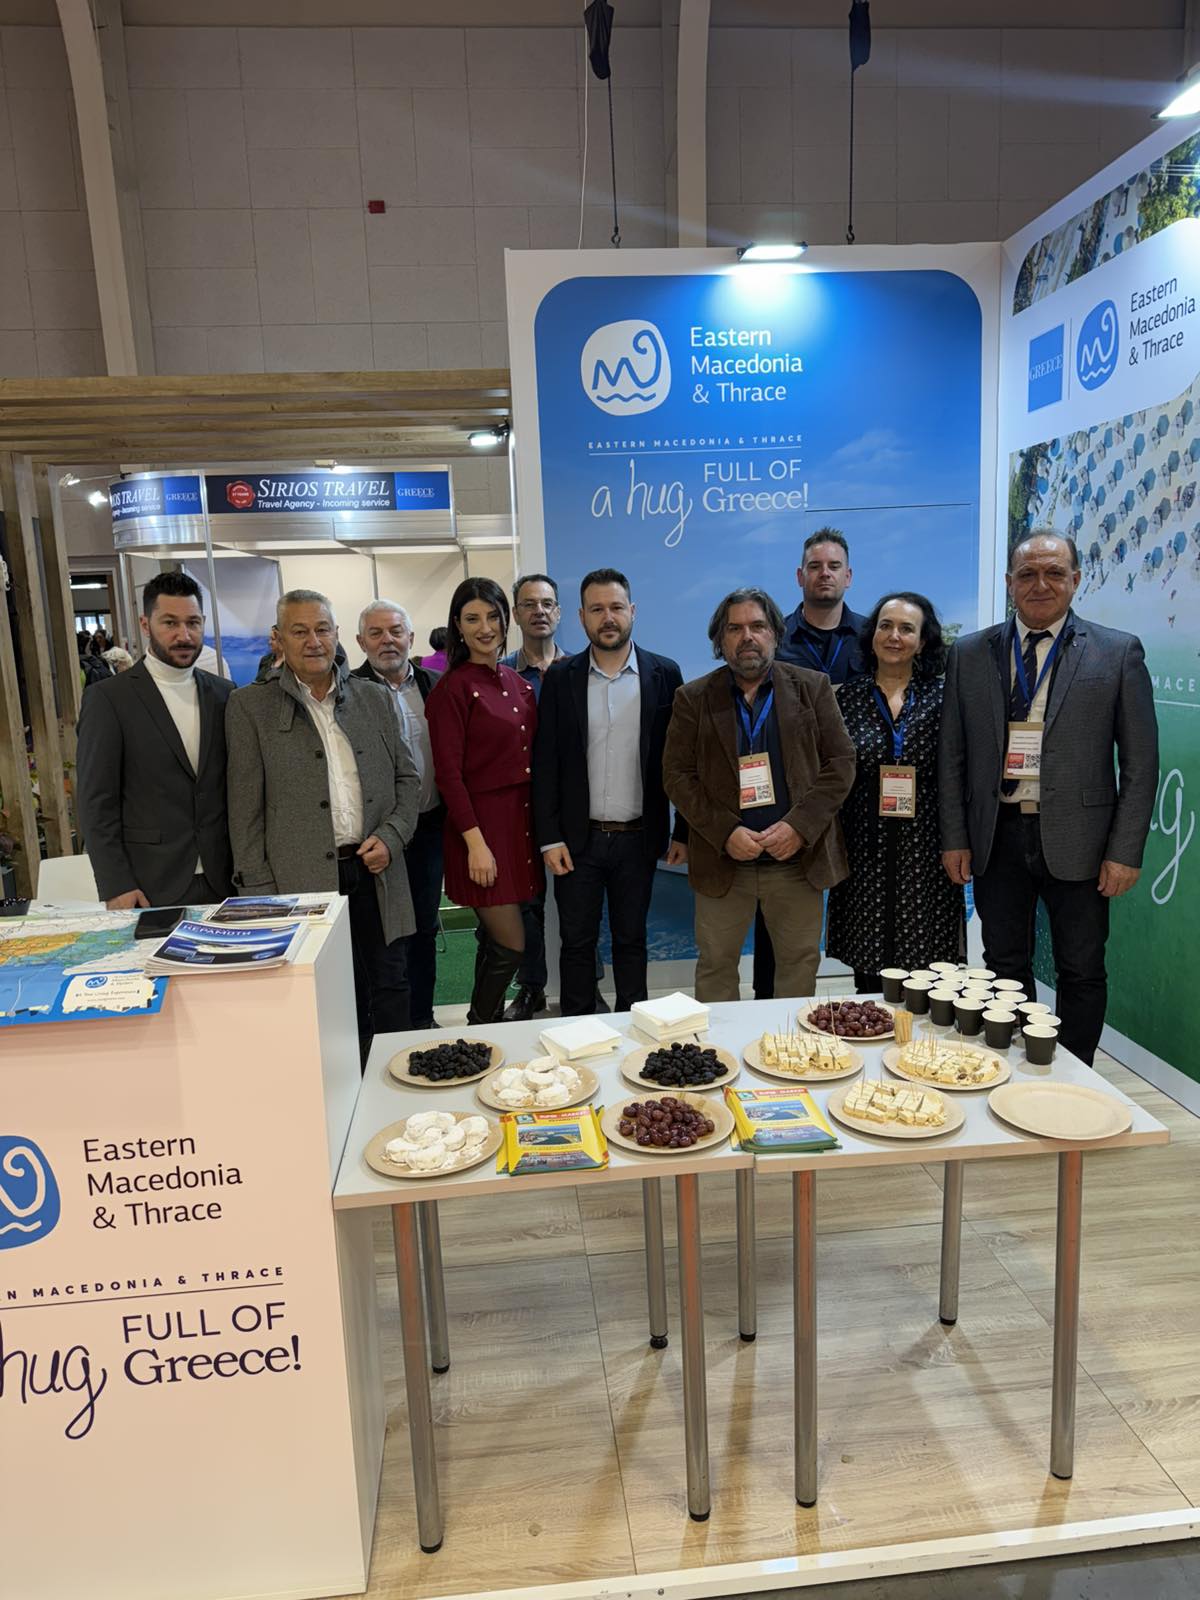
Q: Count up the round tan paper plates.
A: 10